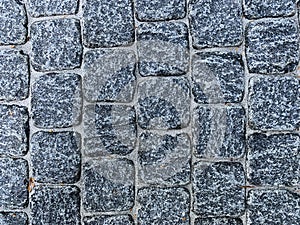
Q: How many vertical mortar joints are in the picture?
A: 5